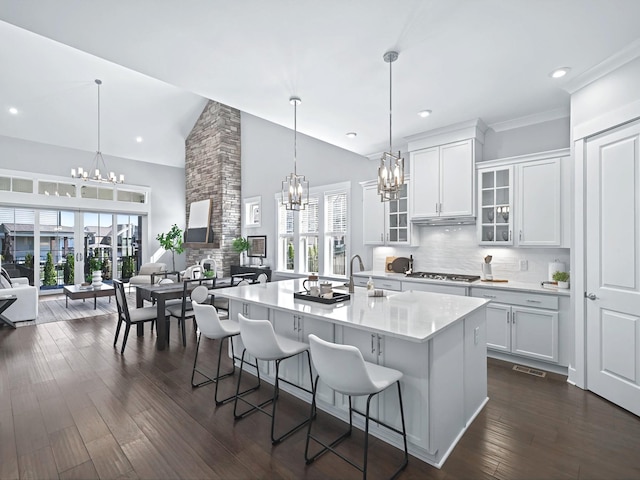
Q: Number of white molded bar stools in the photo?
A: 3